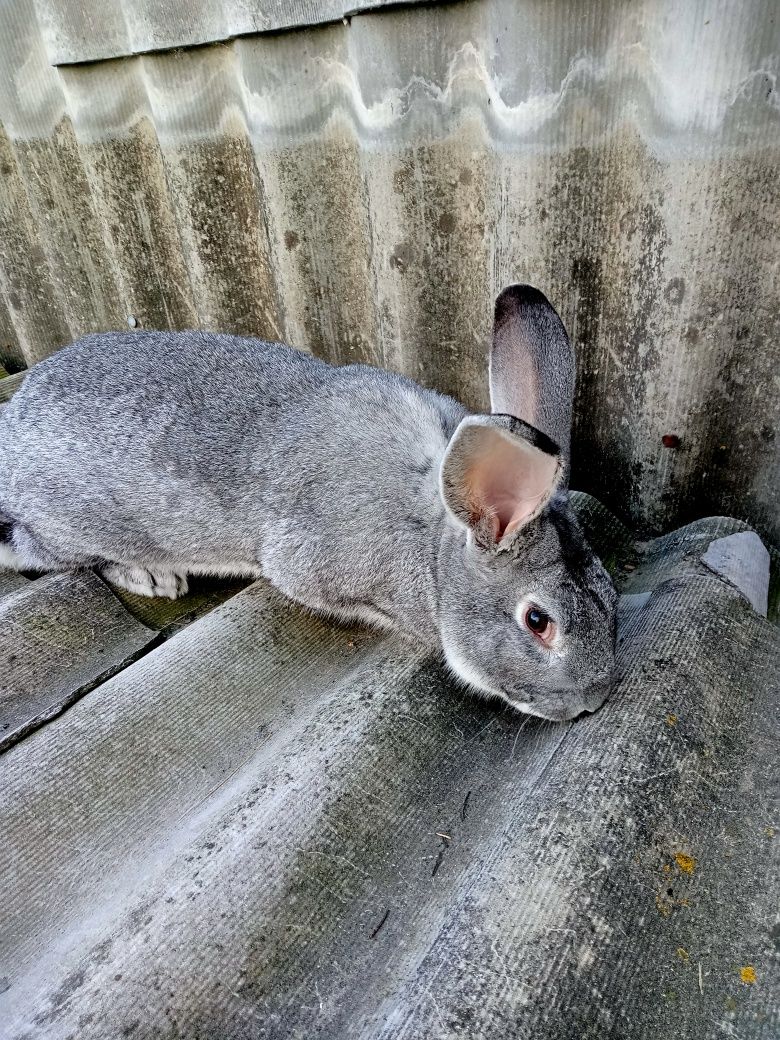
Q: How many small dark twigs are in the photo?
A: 3